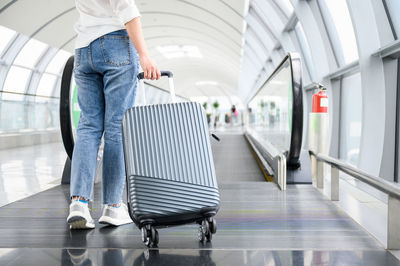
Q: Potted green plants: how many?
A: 4